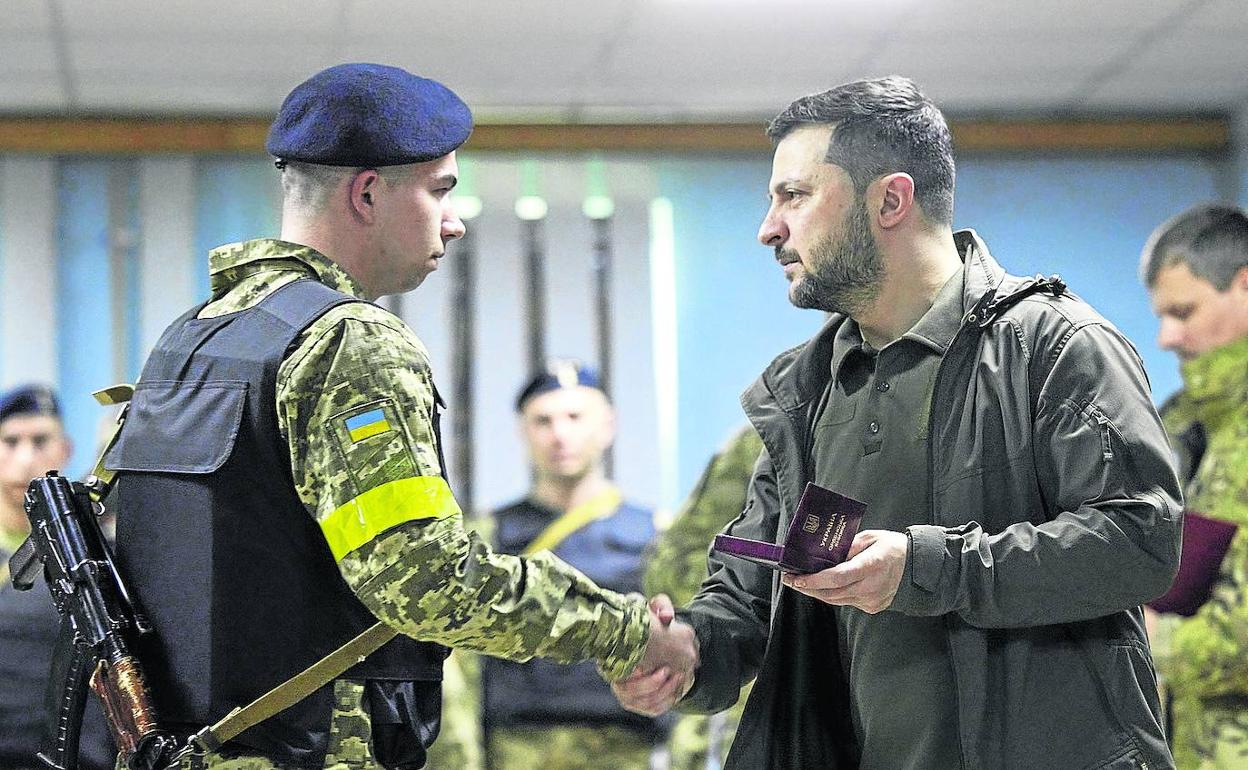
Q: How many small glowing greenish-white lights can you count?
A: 3